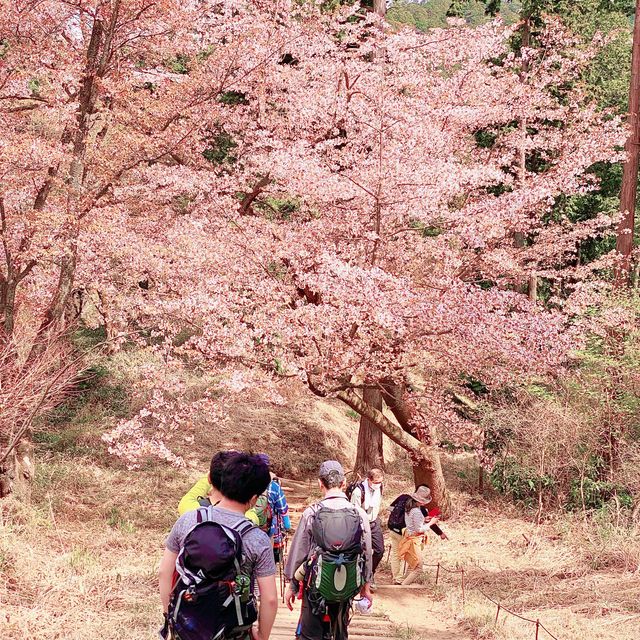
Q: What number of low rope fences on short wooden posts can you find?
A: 1